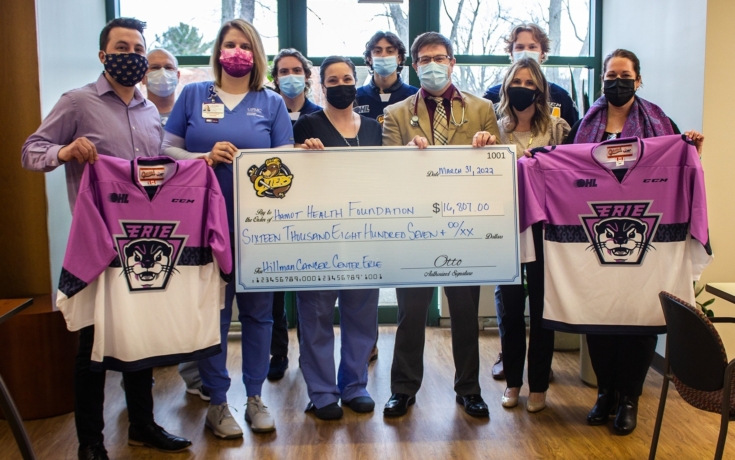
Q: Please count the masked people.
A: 10